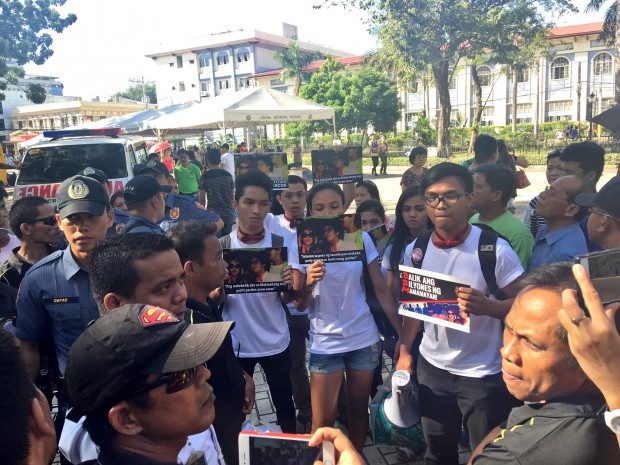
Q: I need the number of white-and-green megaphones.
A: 1